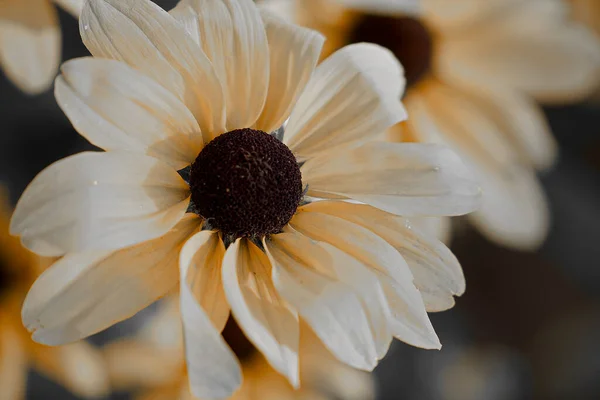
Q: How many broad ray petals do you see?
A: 13